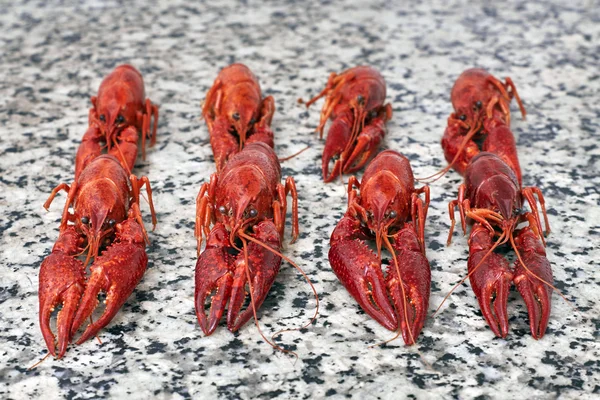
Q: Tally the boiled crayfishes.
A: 8